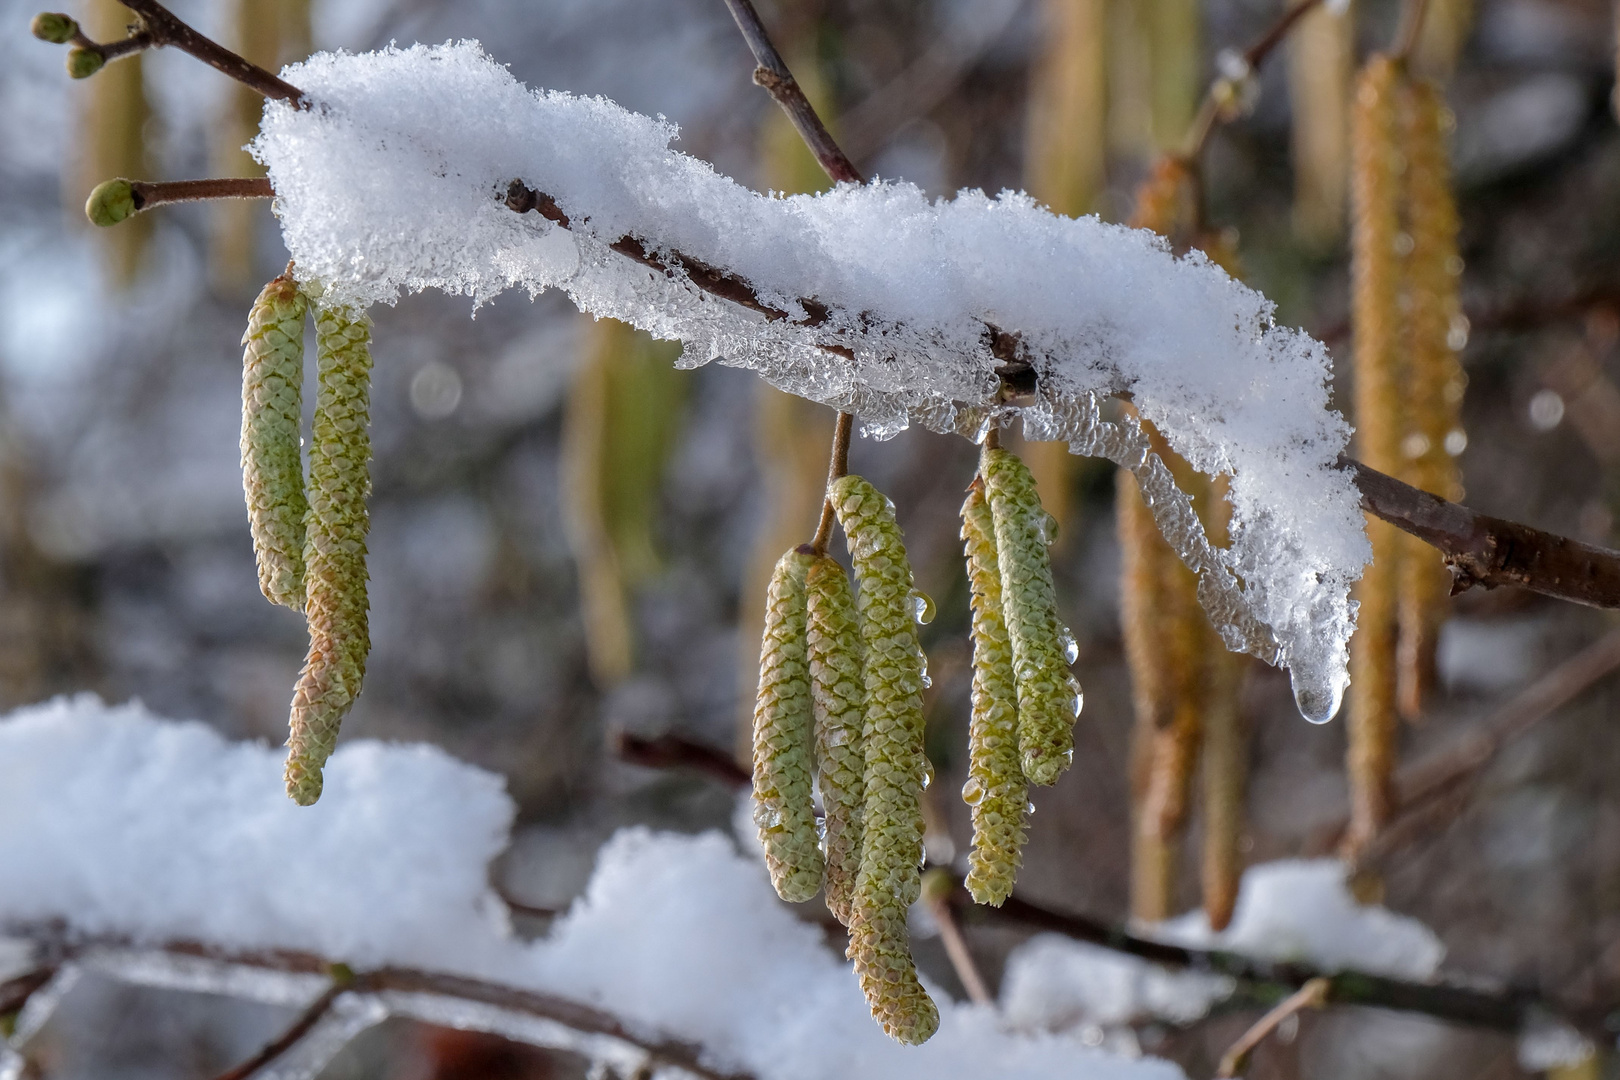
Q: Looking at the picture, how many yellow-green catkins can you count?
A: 7